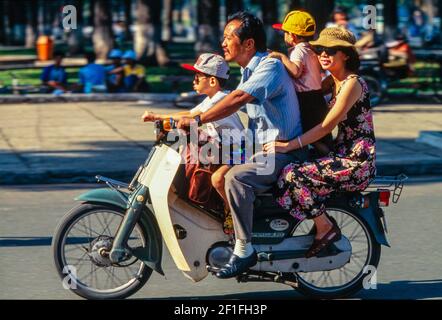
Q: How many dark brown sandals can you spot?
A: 1